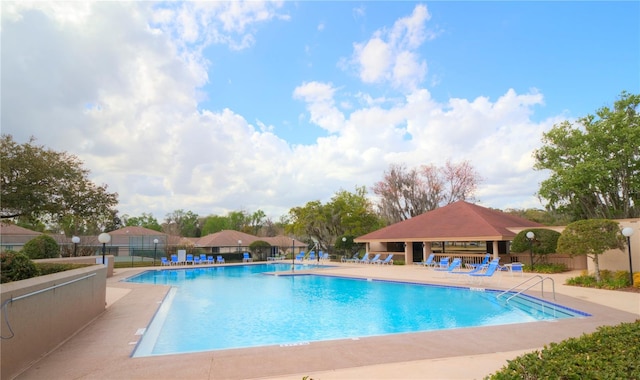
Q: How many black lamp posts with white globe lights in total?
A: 7